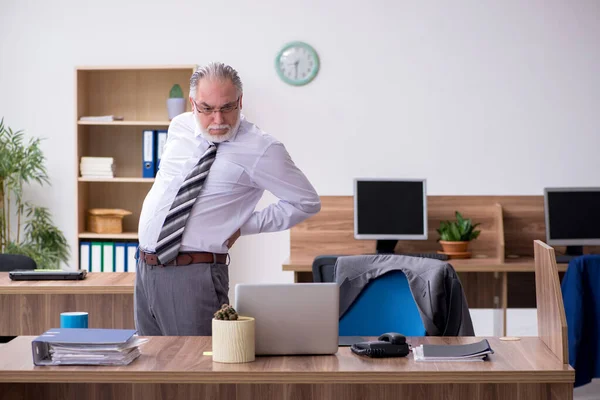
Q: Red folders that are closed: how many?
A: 0